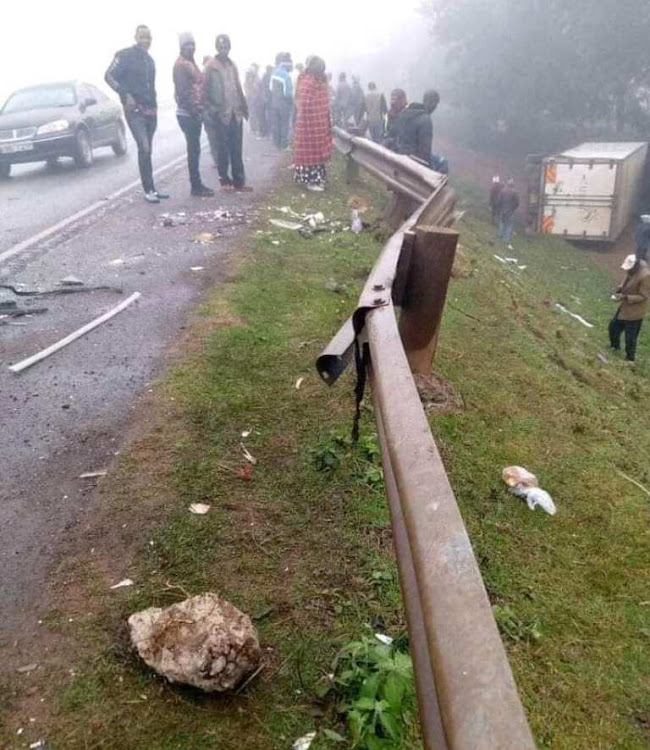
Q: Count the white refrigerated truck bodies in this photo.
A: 1